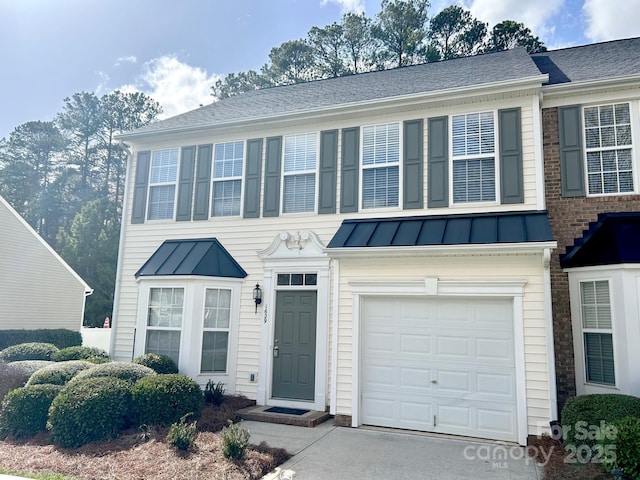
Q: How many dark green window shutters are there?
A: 11